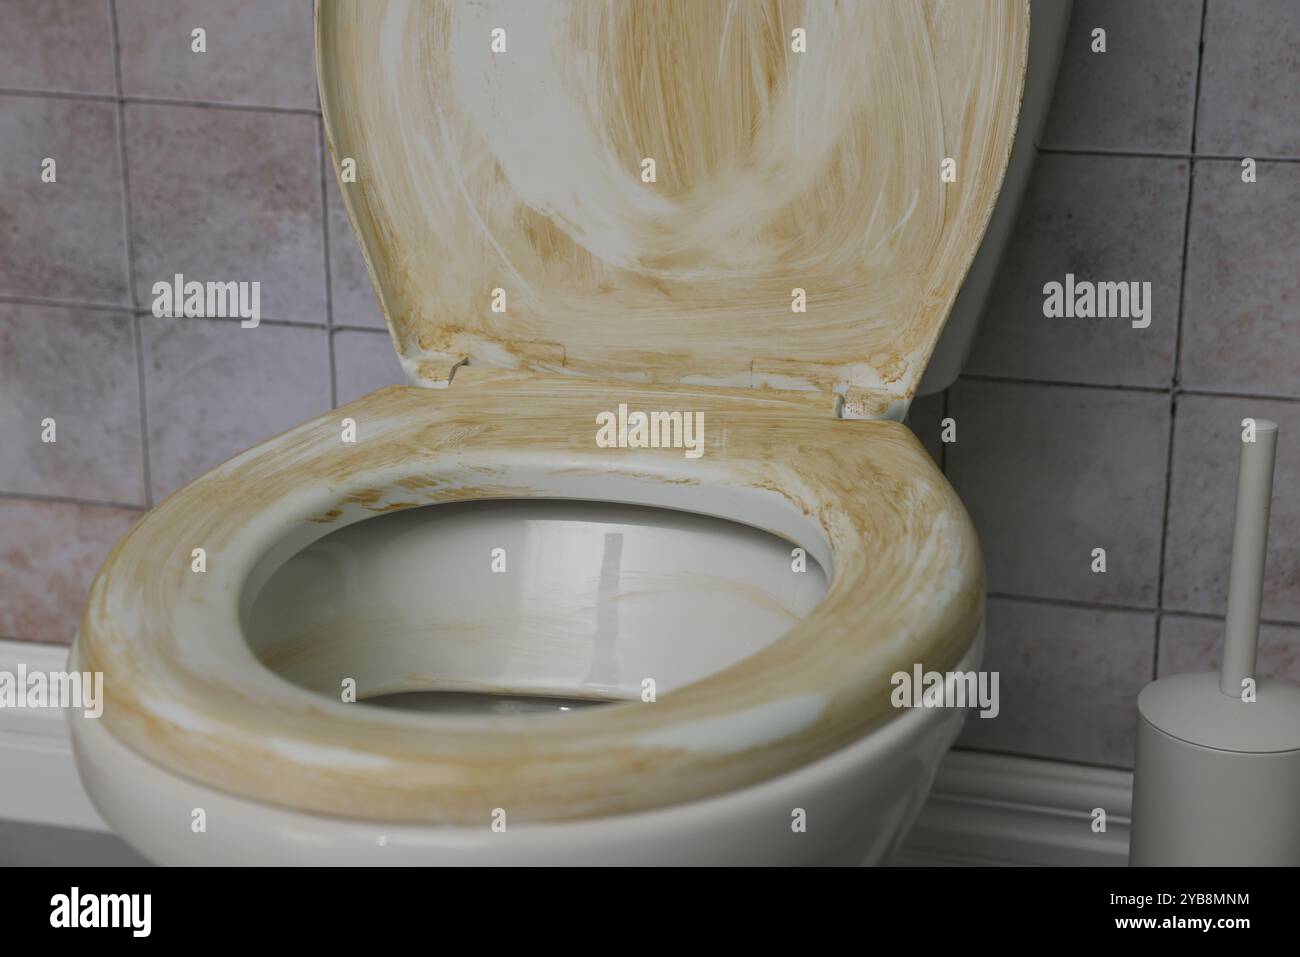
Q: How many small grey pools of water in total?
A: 1